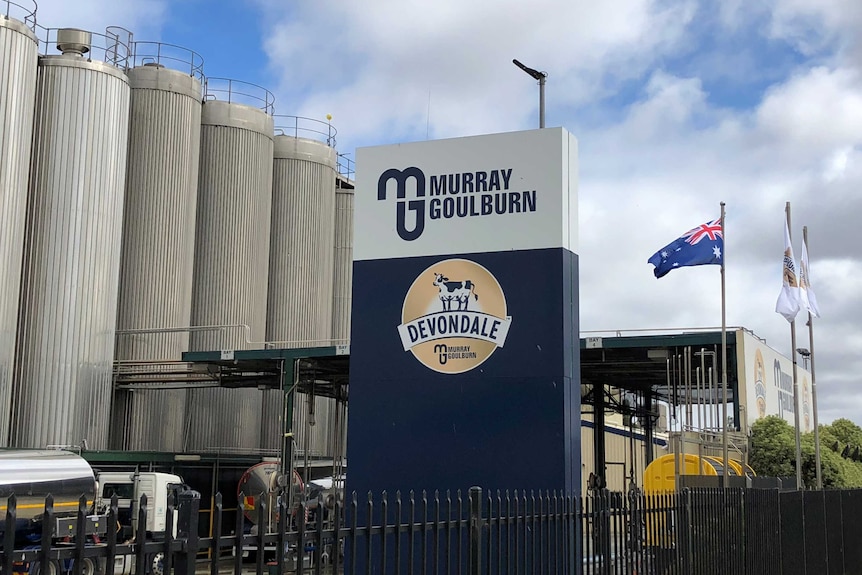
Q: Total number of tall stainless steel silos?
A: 6